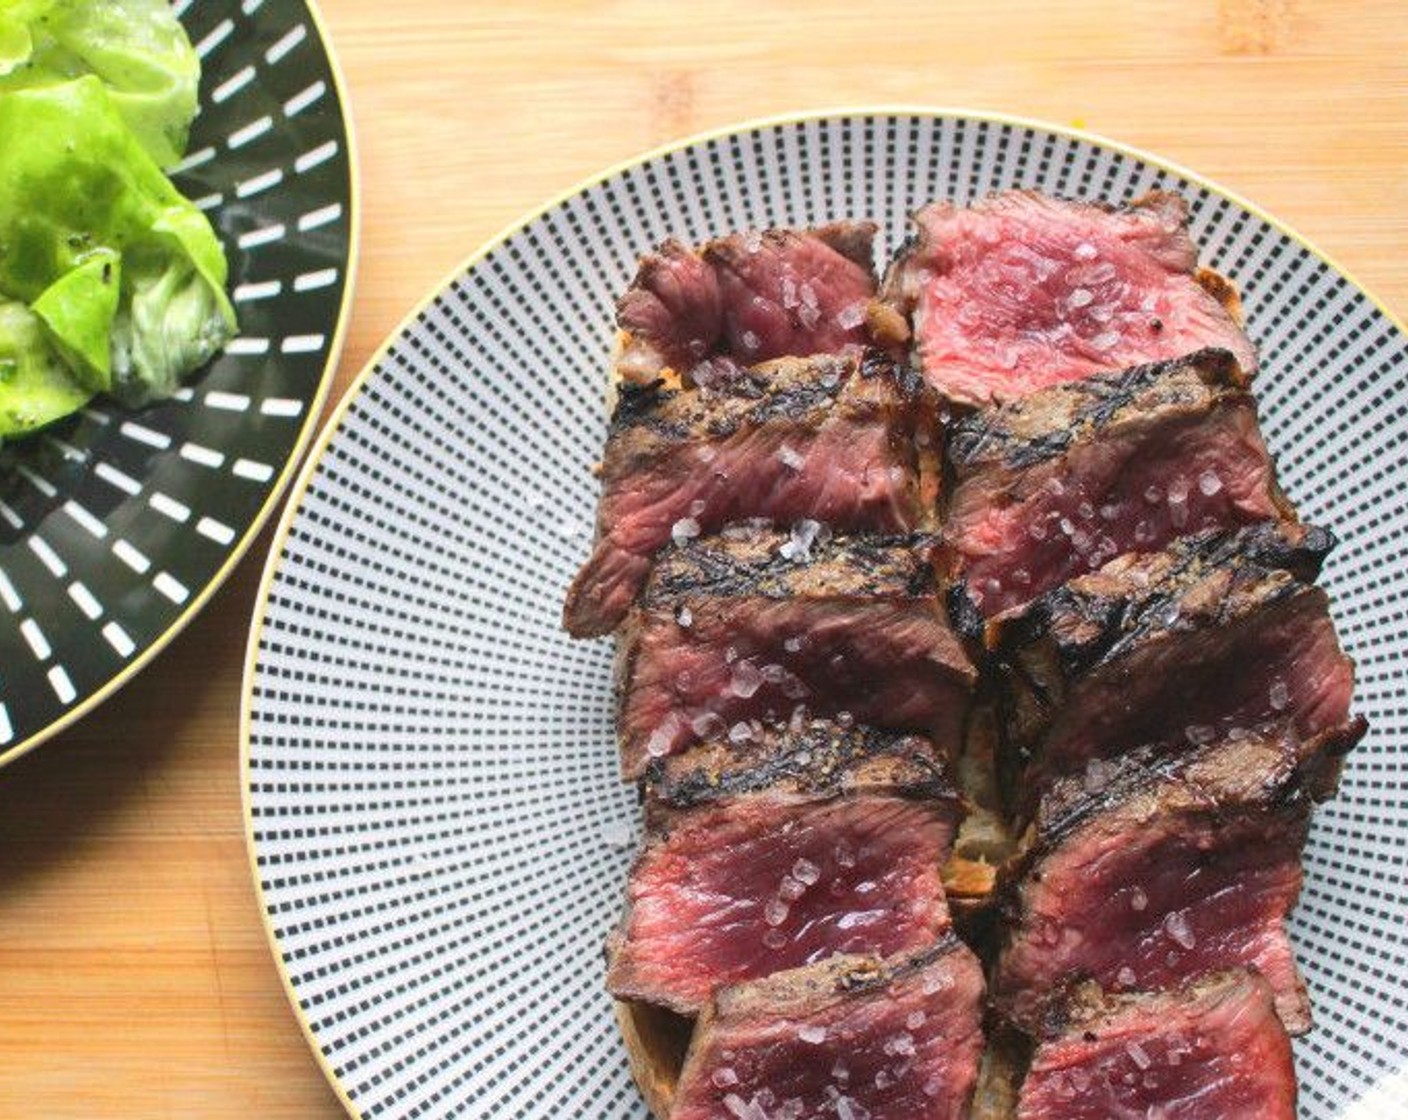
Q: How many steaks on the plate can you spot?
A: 10